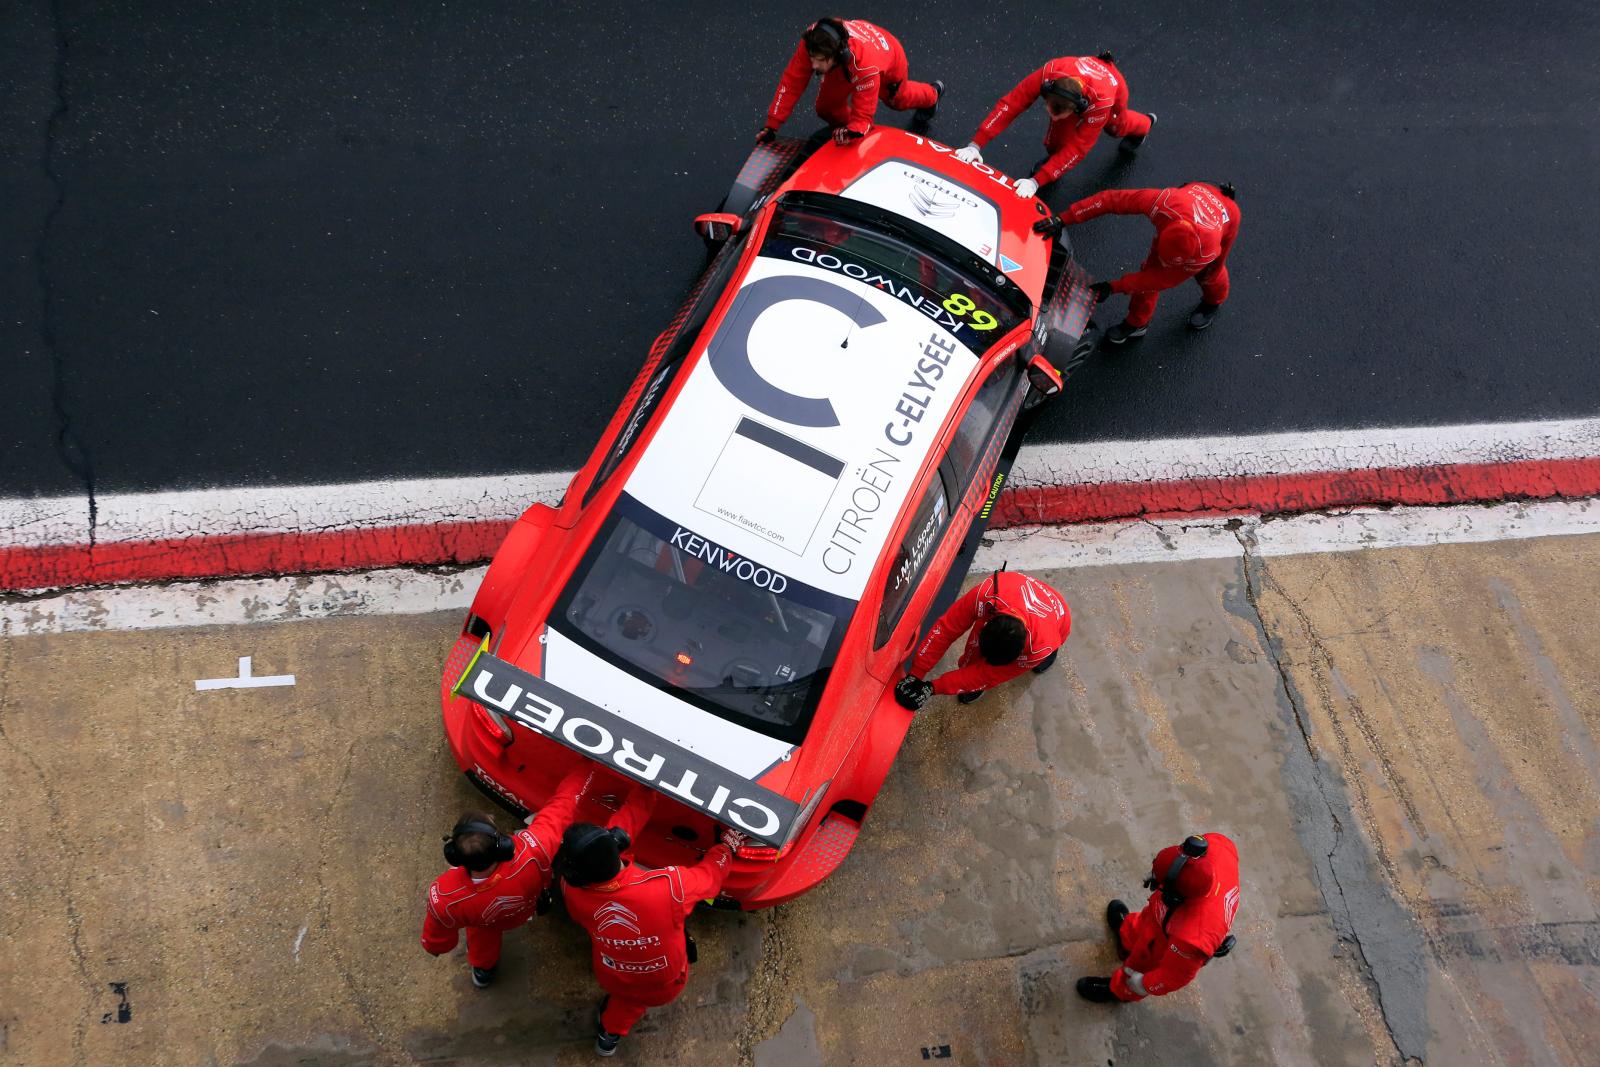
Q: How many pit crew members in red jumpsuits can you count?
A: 7